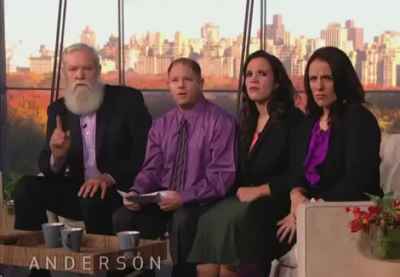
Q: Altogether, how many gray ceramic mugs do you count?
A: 3